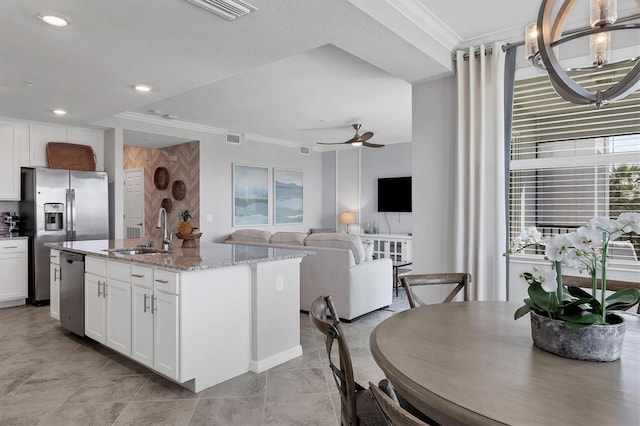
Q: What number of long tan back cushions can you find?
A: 3